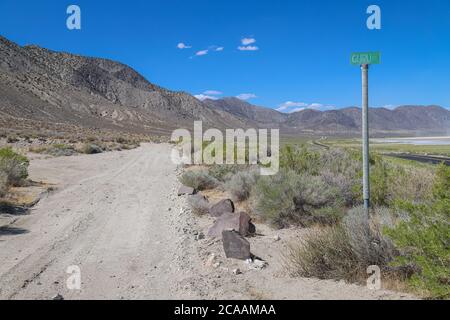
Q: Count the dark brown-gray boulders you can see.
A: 4